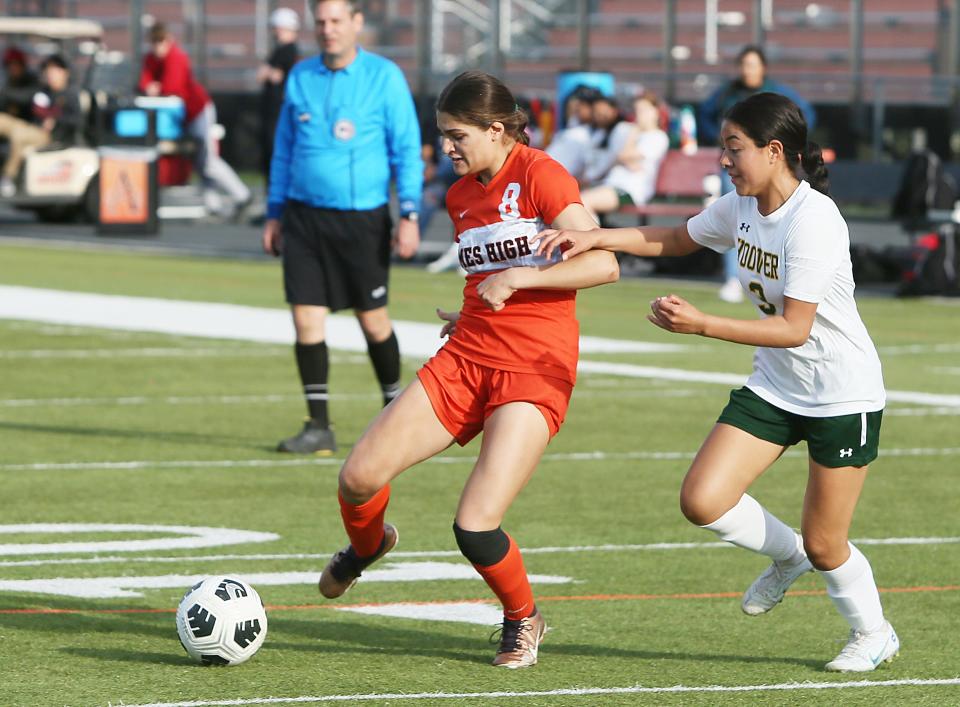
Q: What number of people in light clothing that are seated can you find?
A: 3